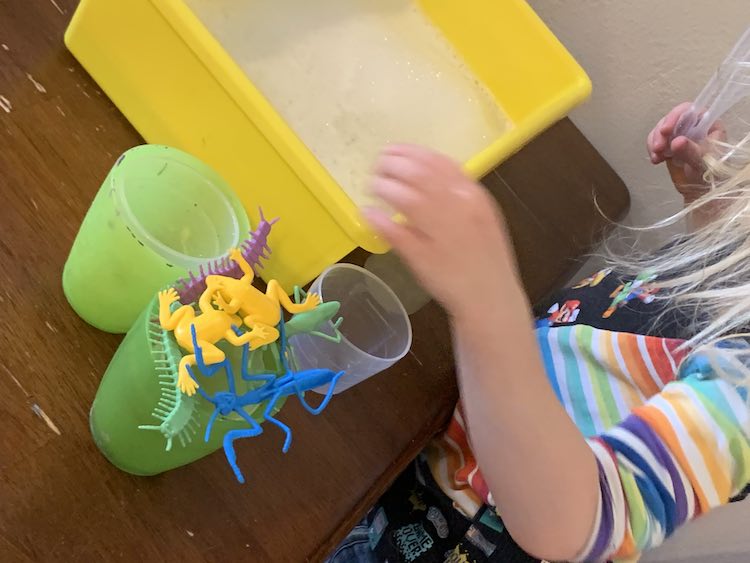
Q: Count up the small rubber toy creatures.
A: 6